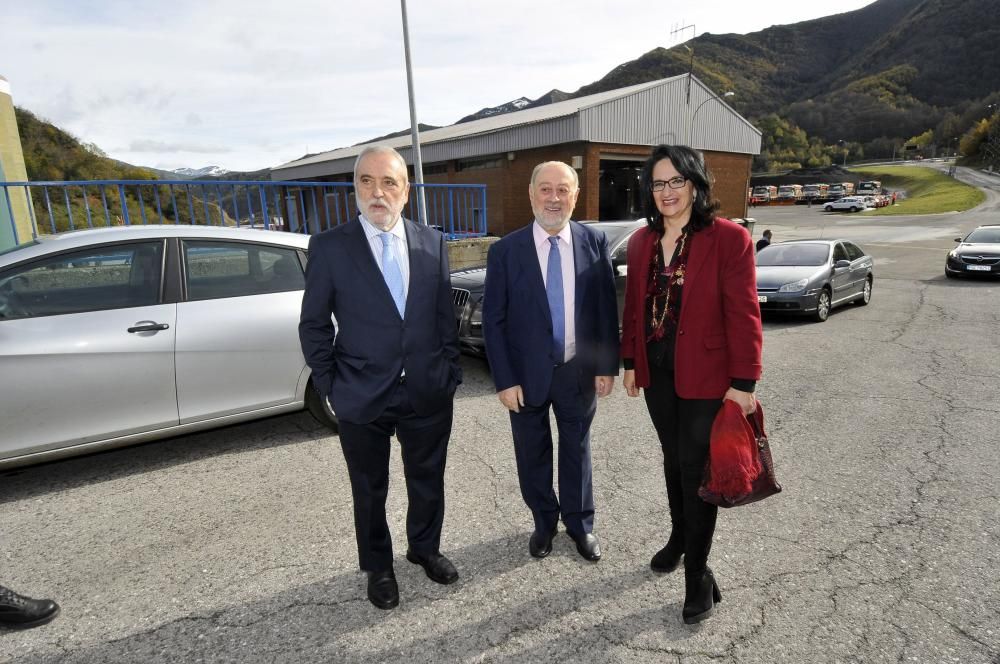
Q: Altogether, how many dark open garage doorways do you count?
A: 1